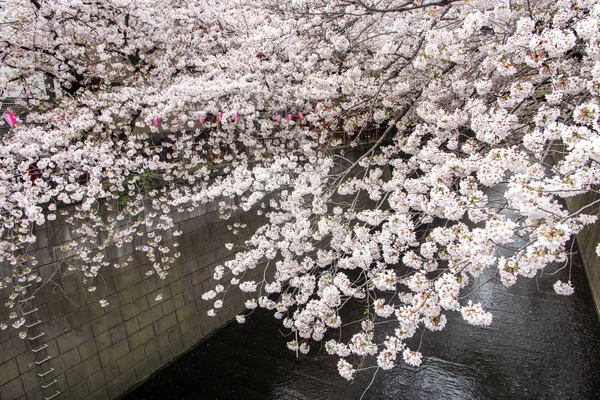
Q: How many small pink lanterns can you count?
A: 8